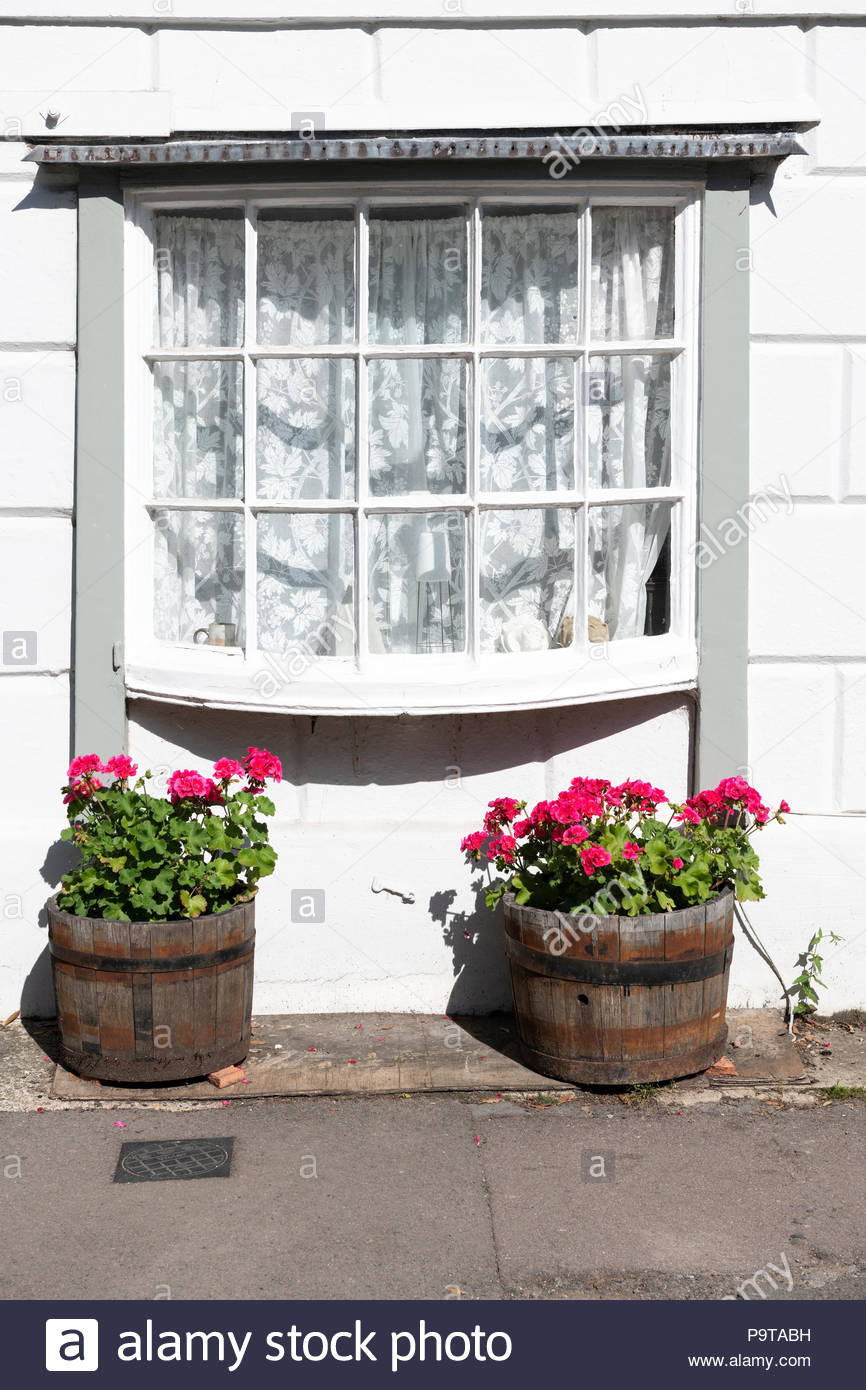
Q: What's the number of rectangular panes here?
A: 15